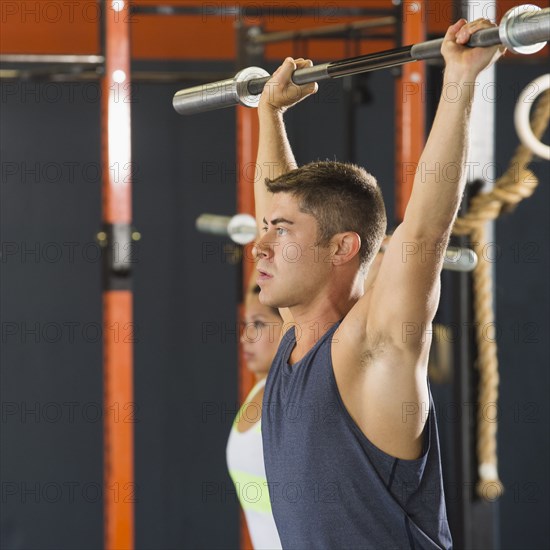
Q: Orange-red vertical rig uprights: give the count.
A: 3